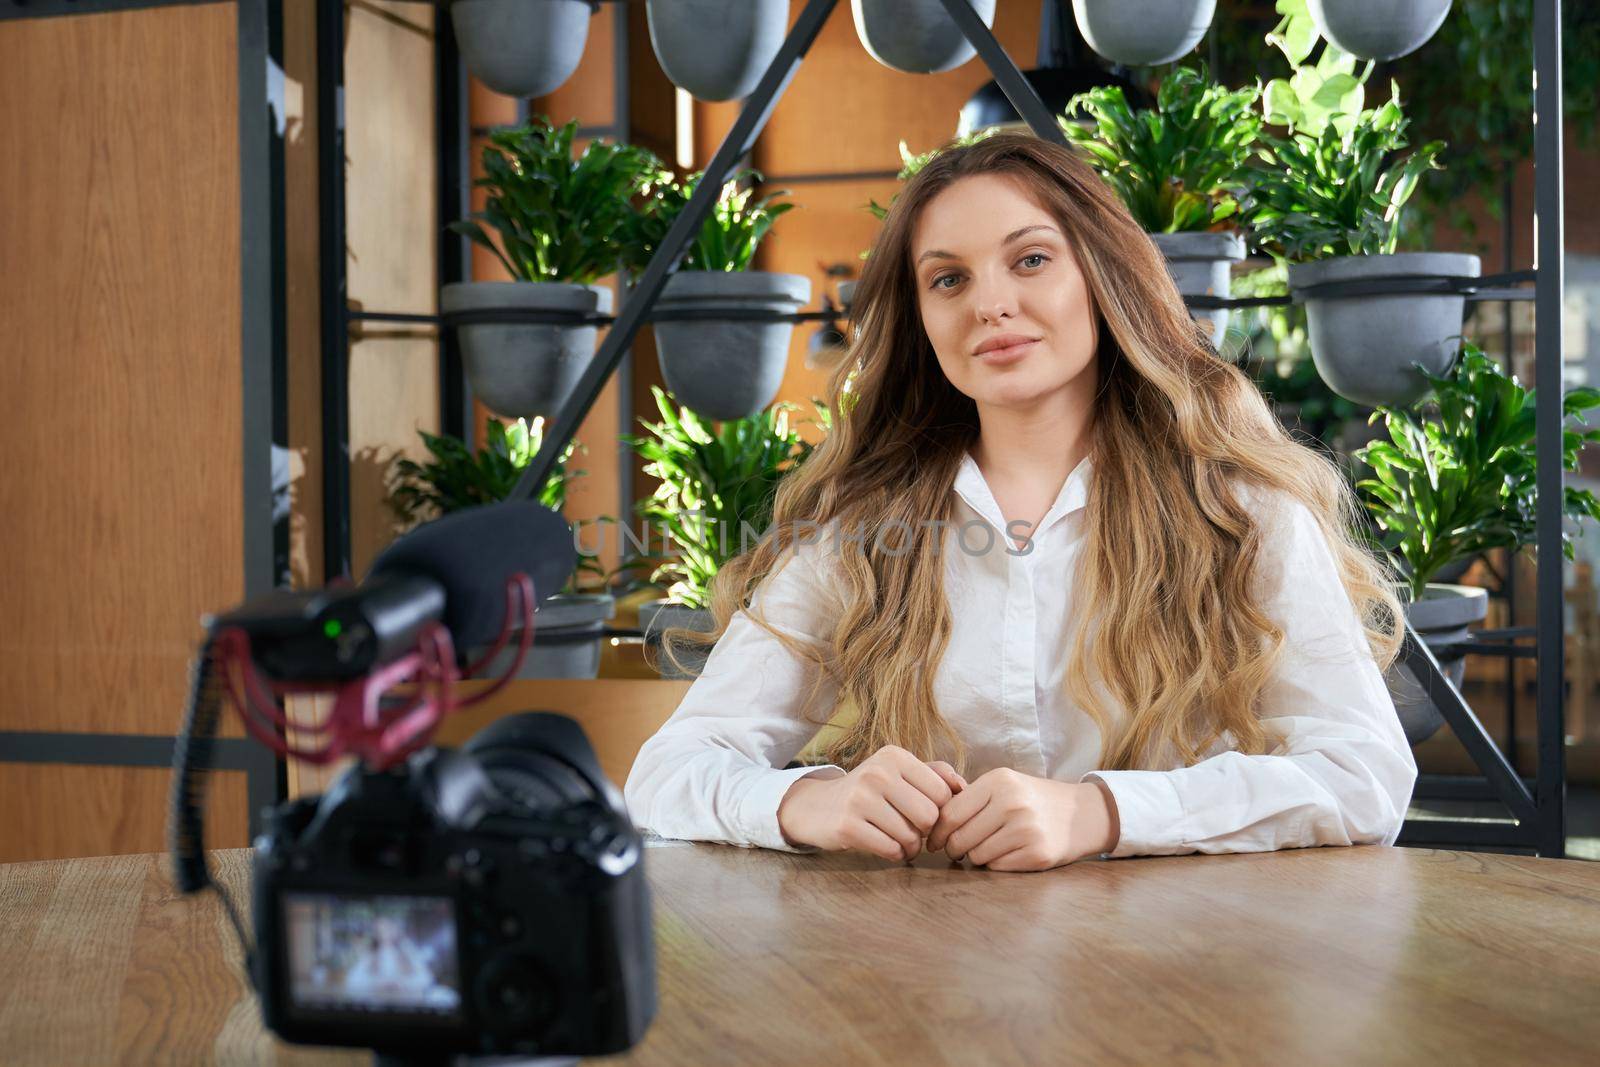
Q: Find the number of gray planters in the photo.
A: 13